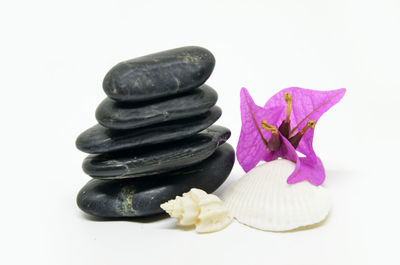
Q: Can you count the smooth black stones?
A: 5